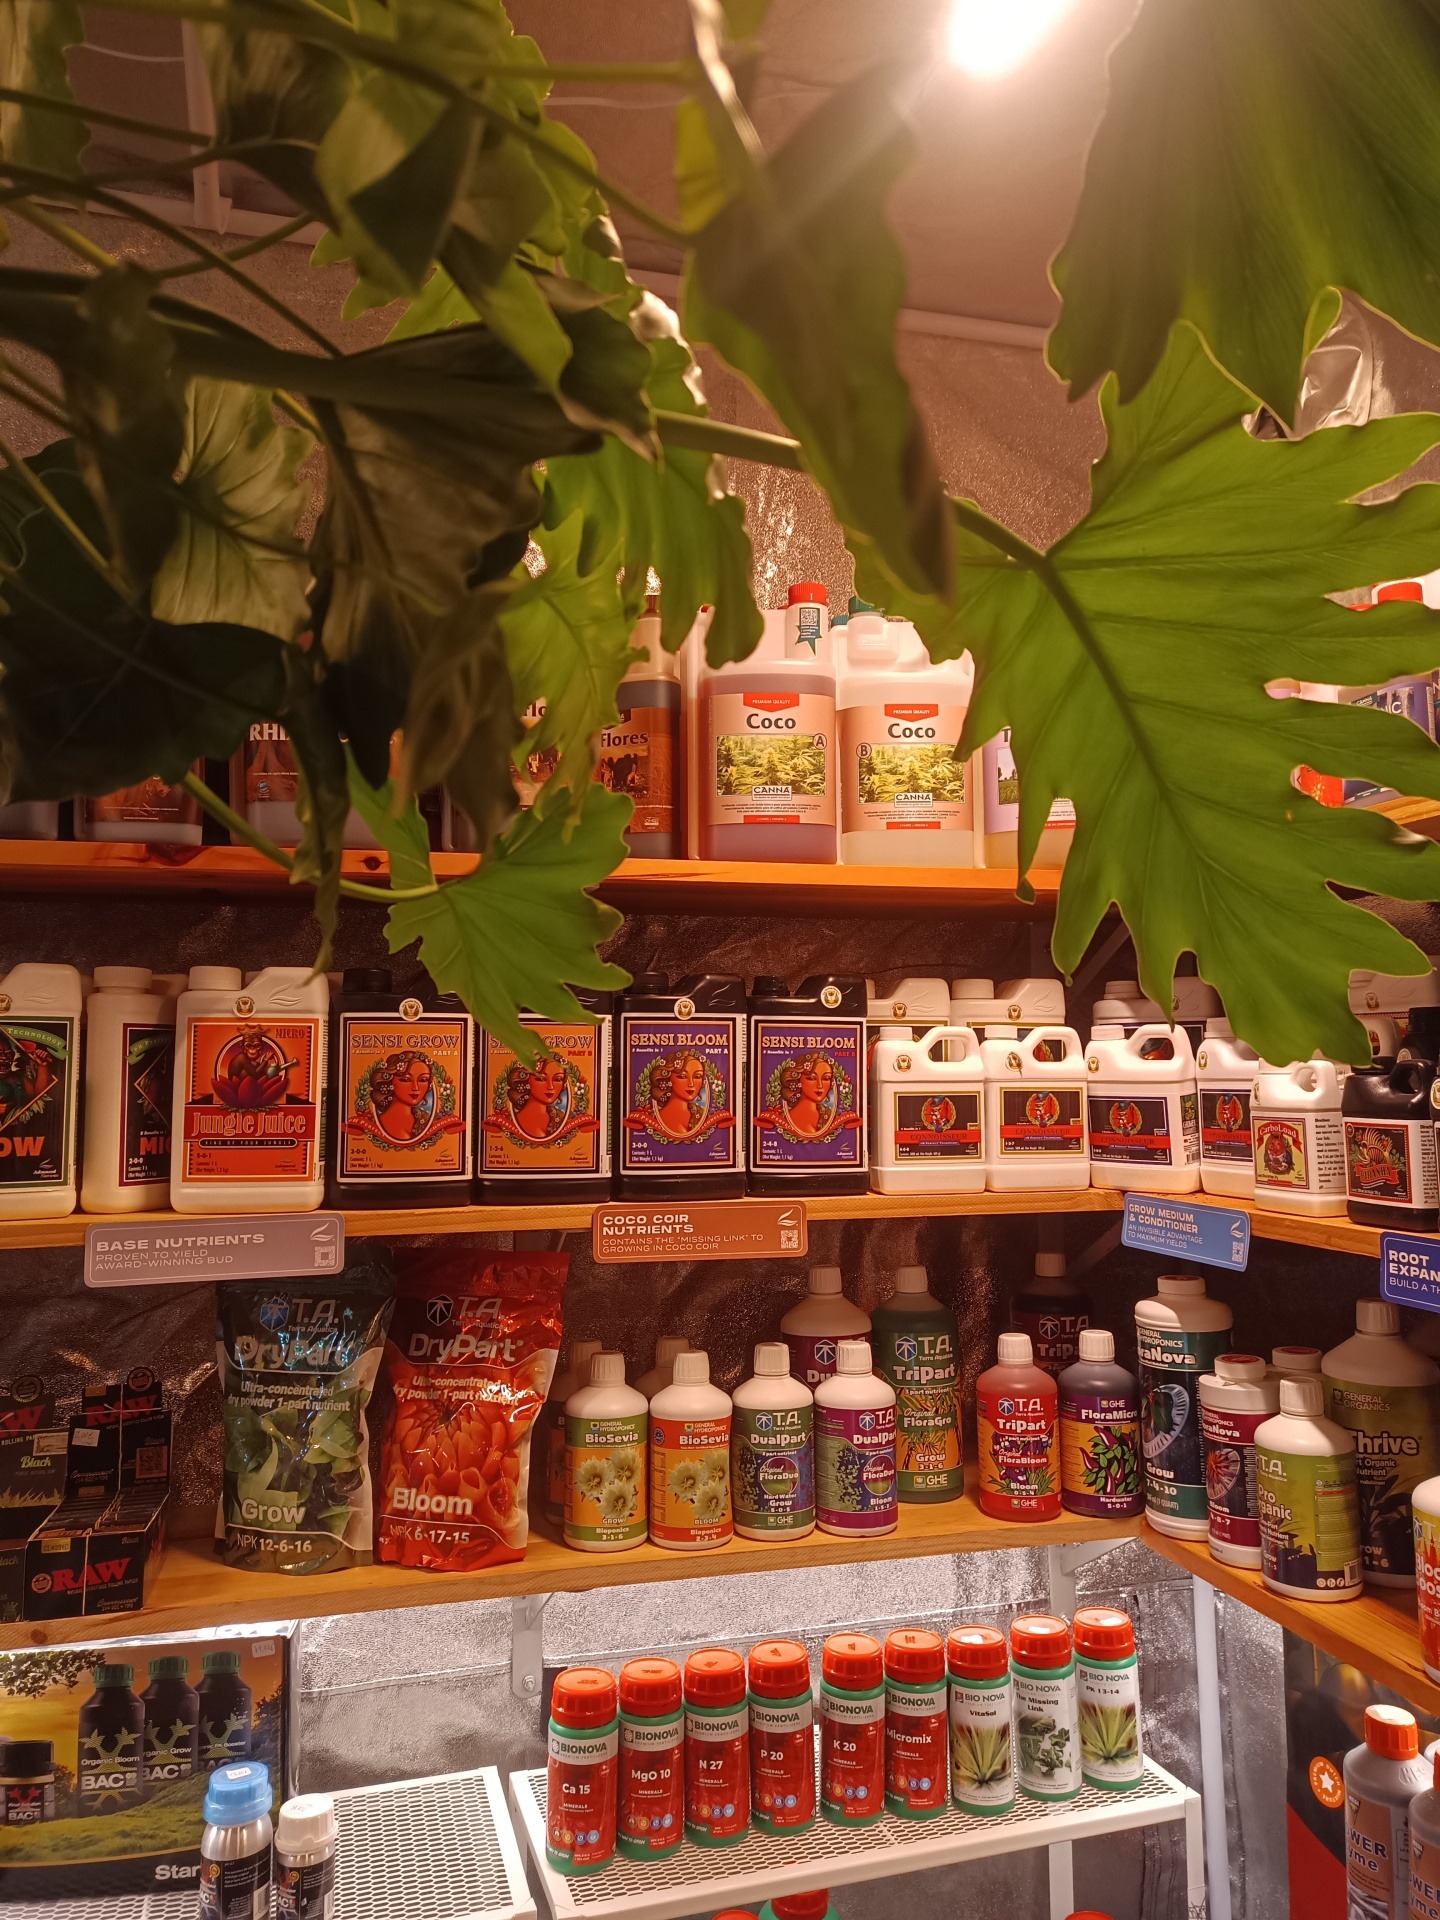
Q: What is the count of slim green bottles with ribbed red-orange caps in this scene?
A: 9